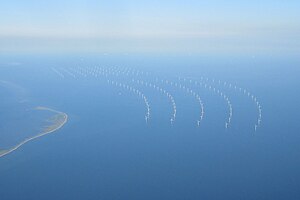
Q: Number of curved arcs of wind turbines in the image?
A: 5